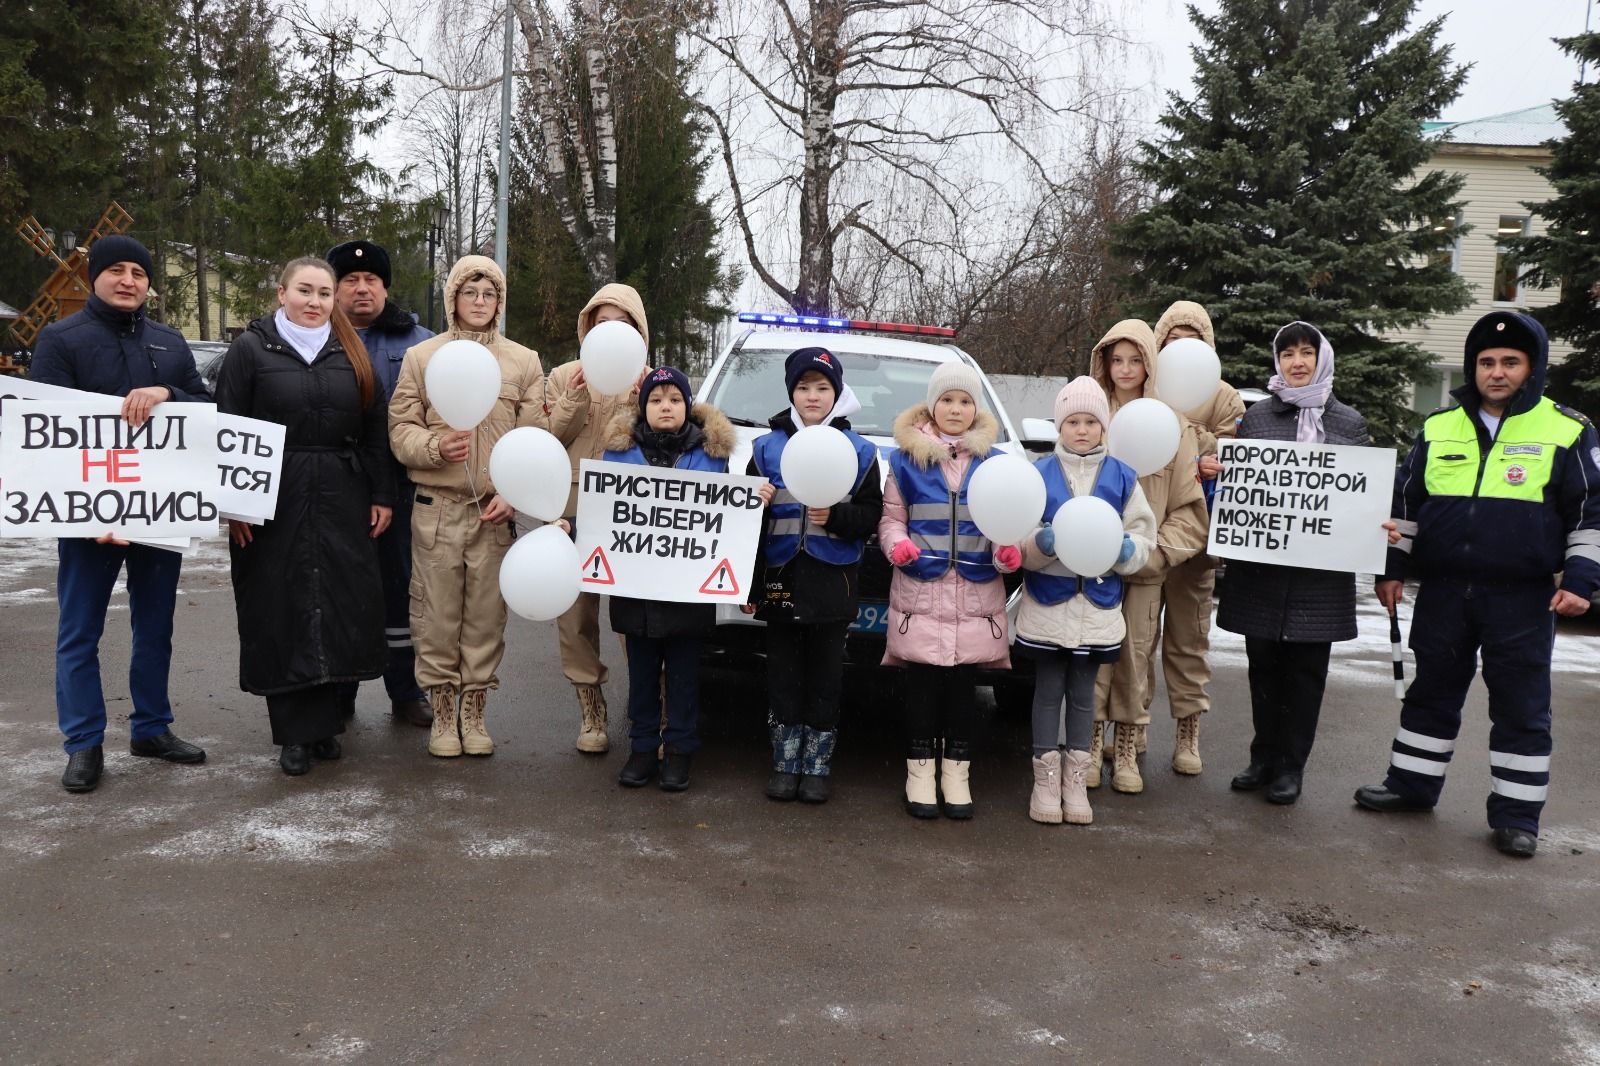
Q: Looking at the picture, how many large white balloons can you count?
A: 9